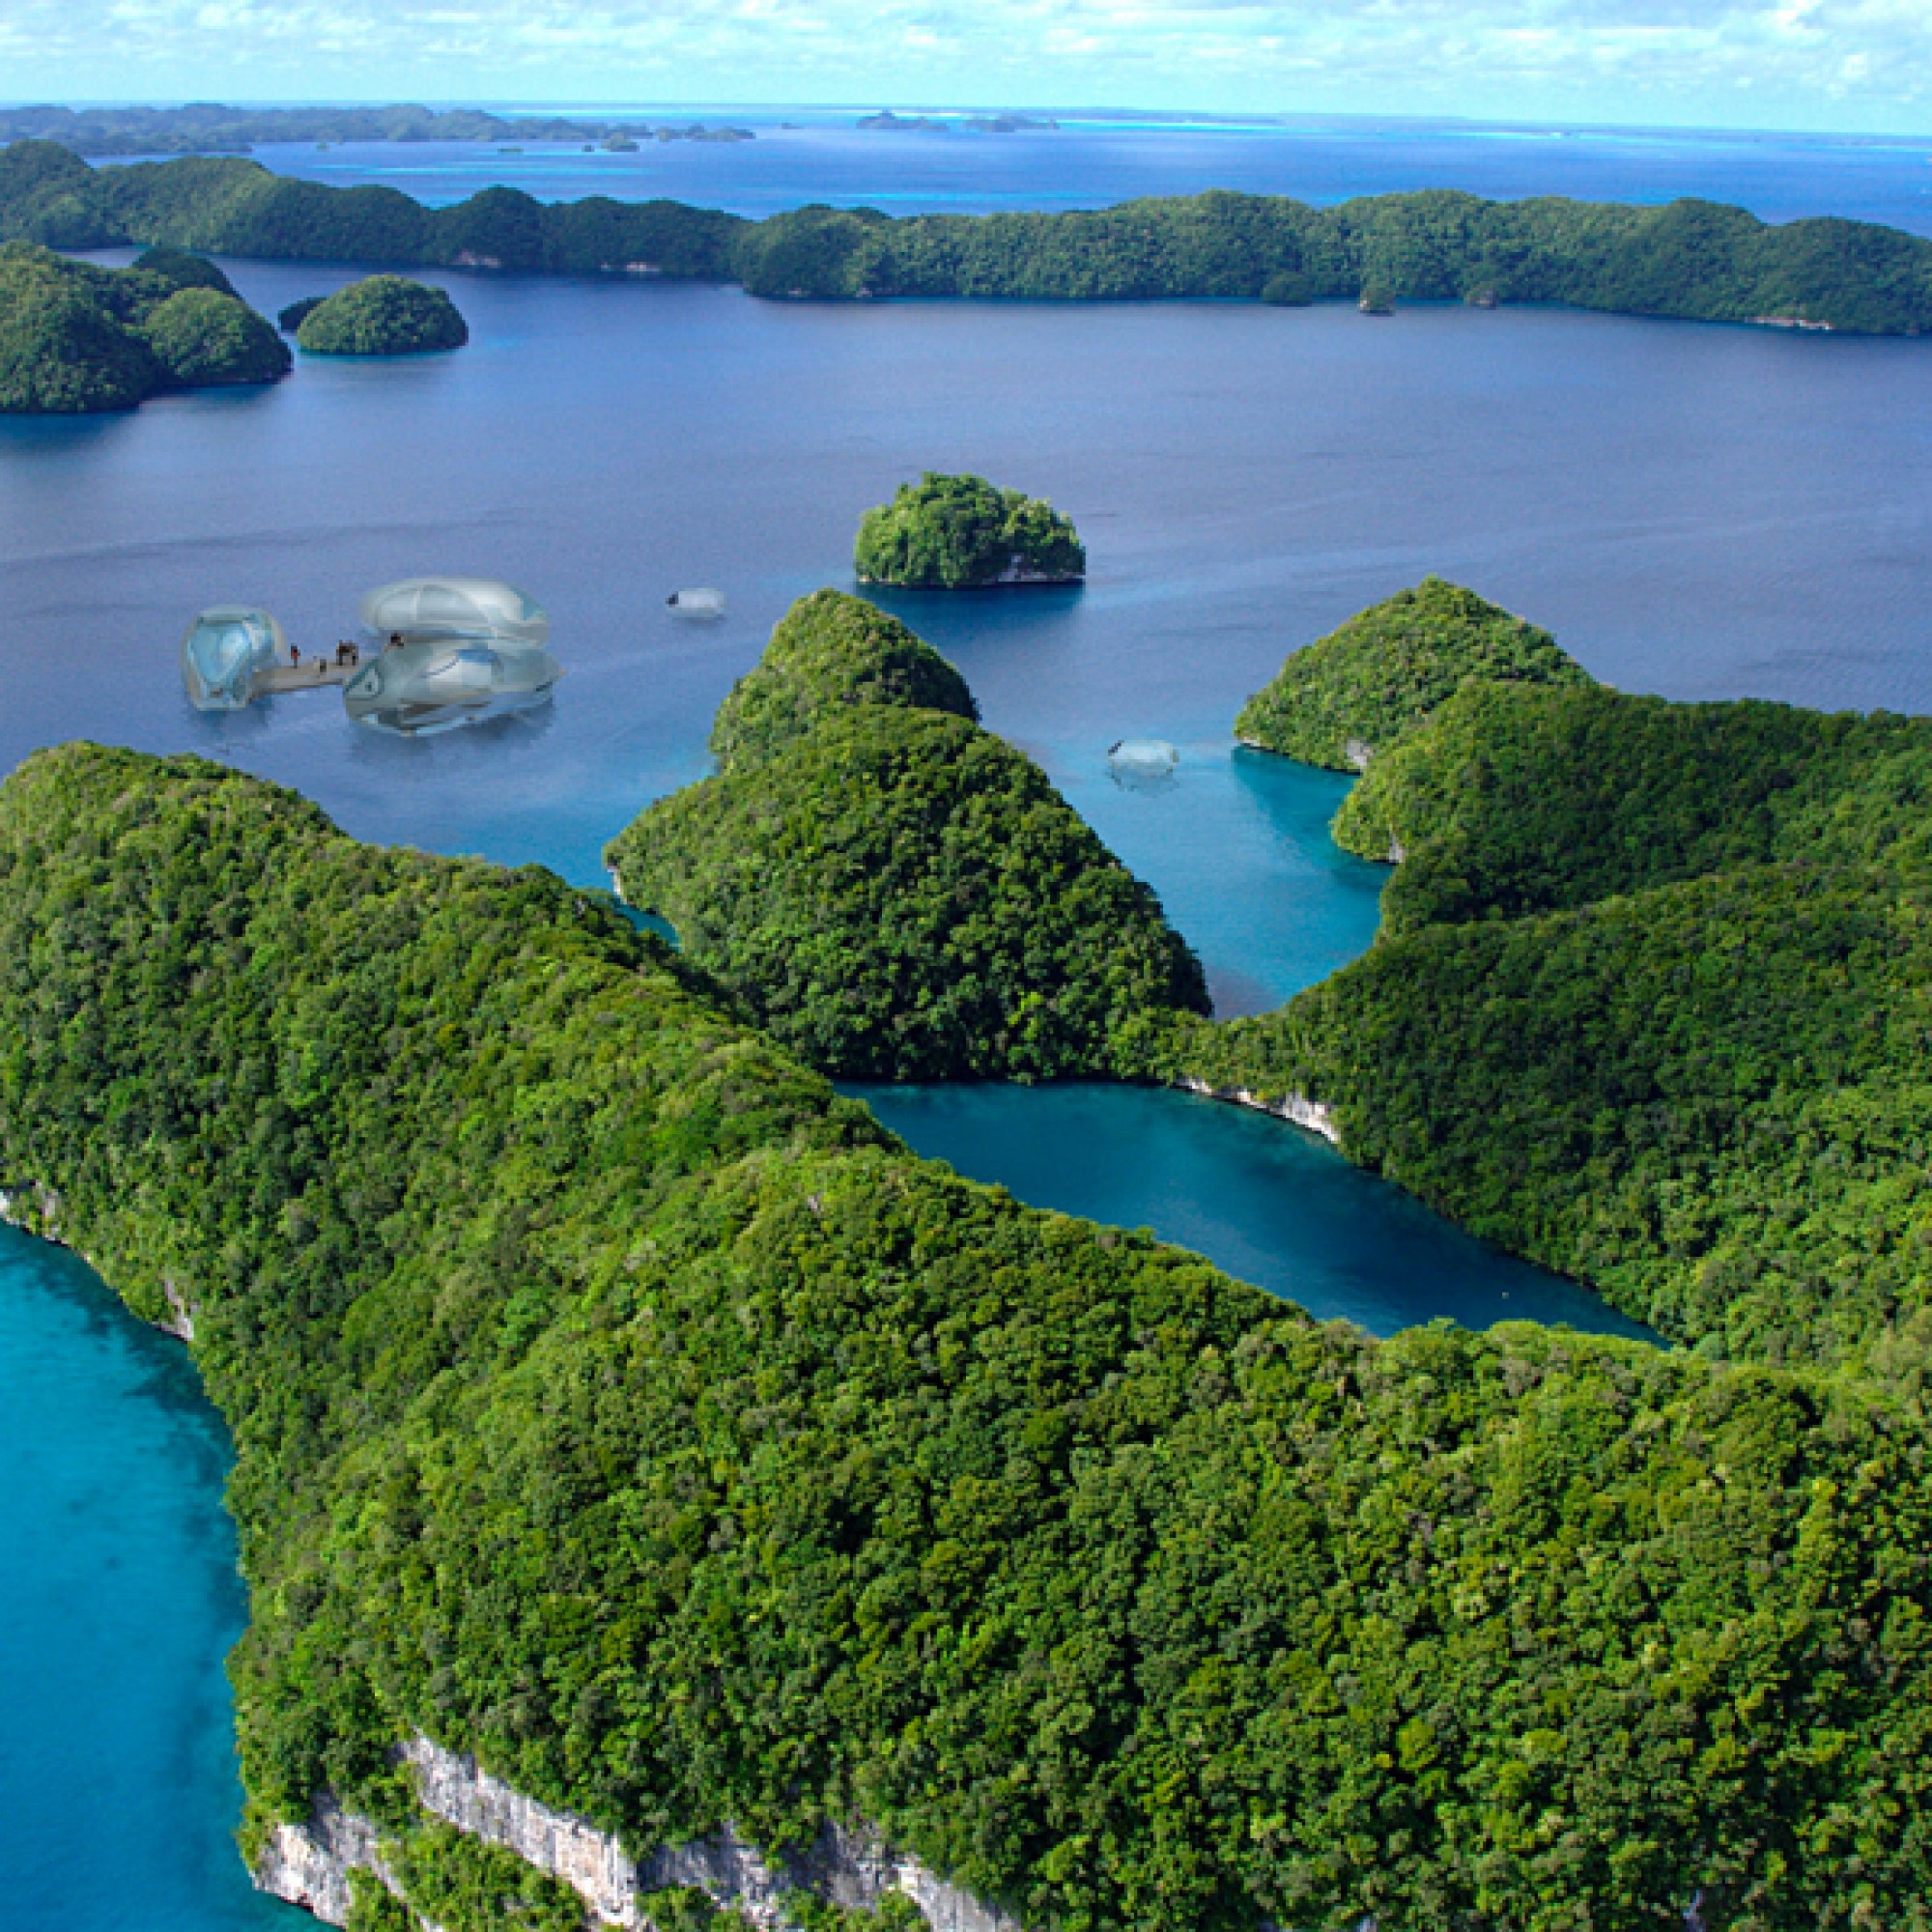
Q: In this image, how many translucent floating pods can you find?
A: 5